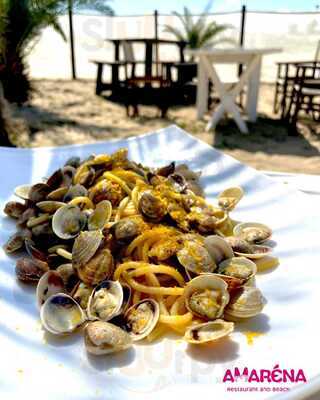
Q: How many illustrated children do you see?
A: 0